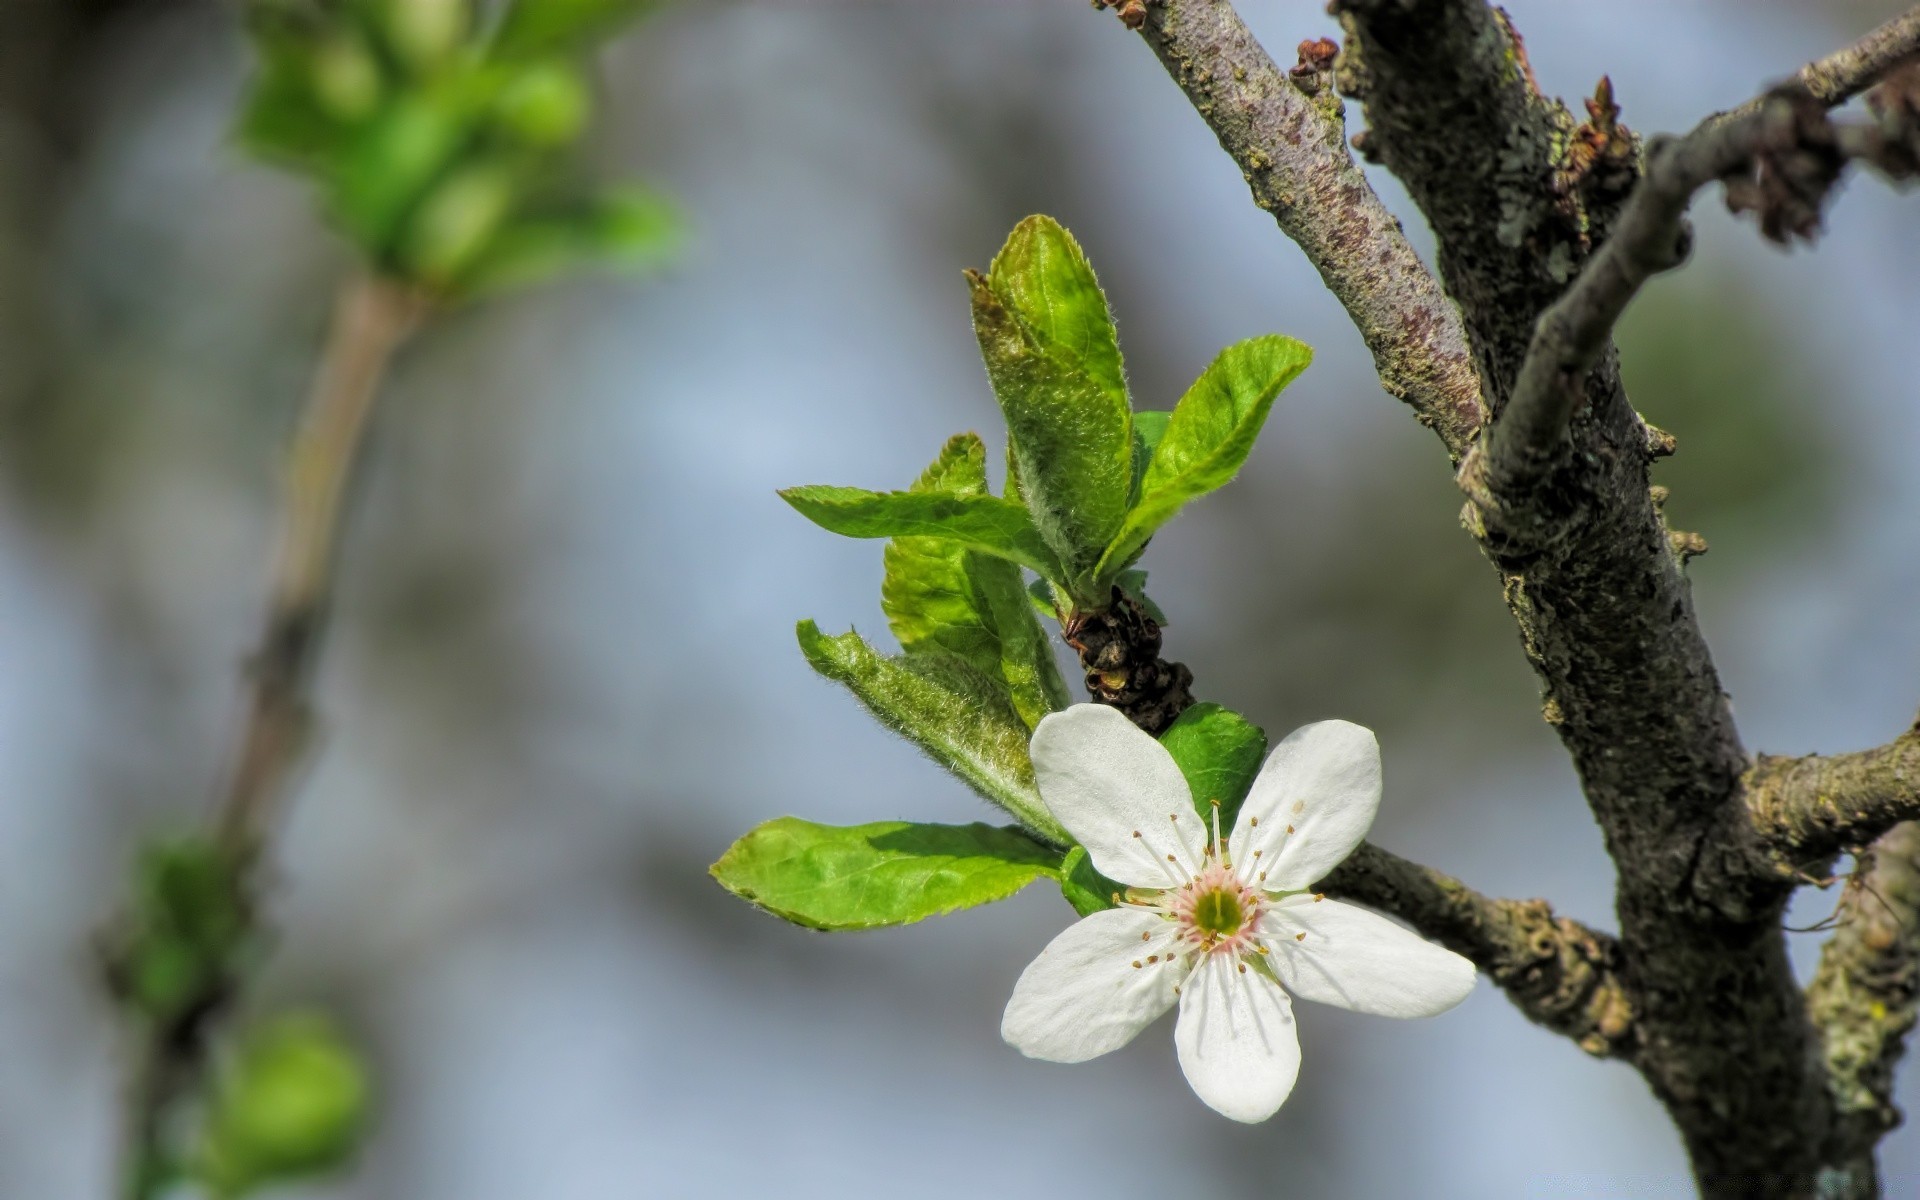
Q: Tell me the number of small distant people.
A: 0